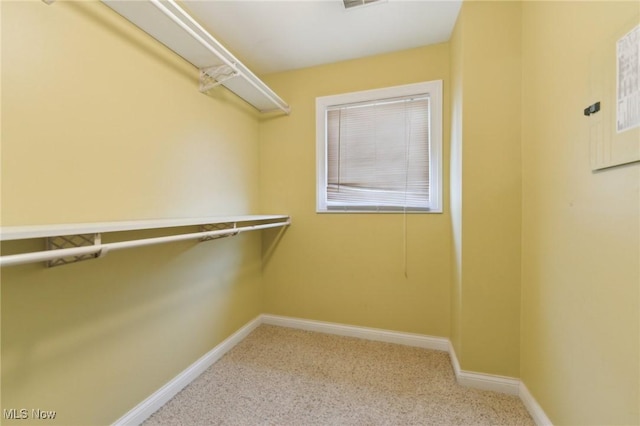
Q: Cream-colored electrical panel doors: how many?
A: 1